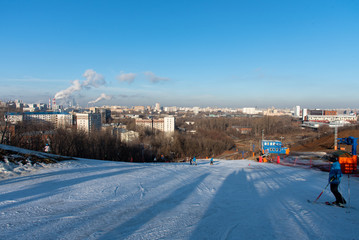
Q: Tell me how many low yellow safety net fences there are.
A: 0